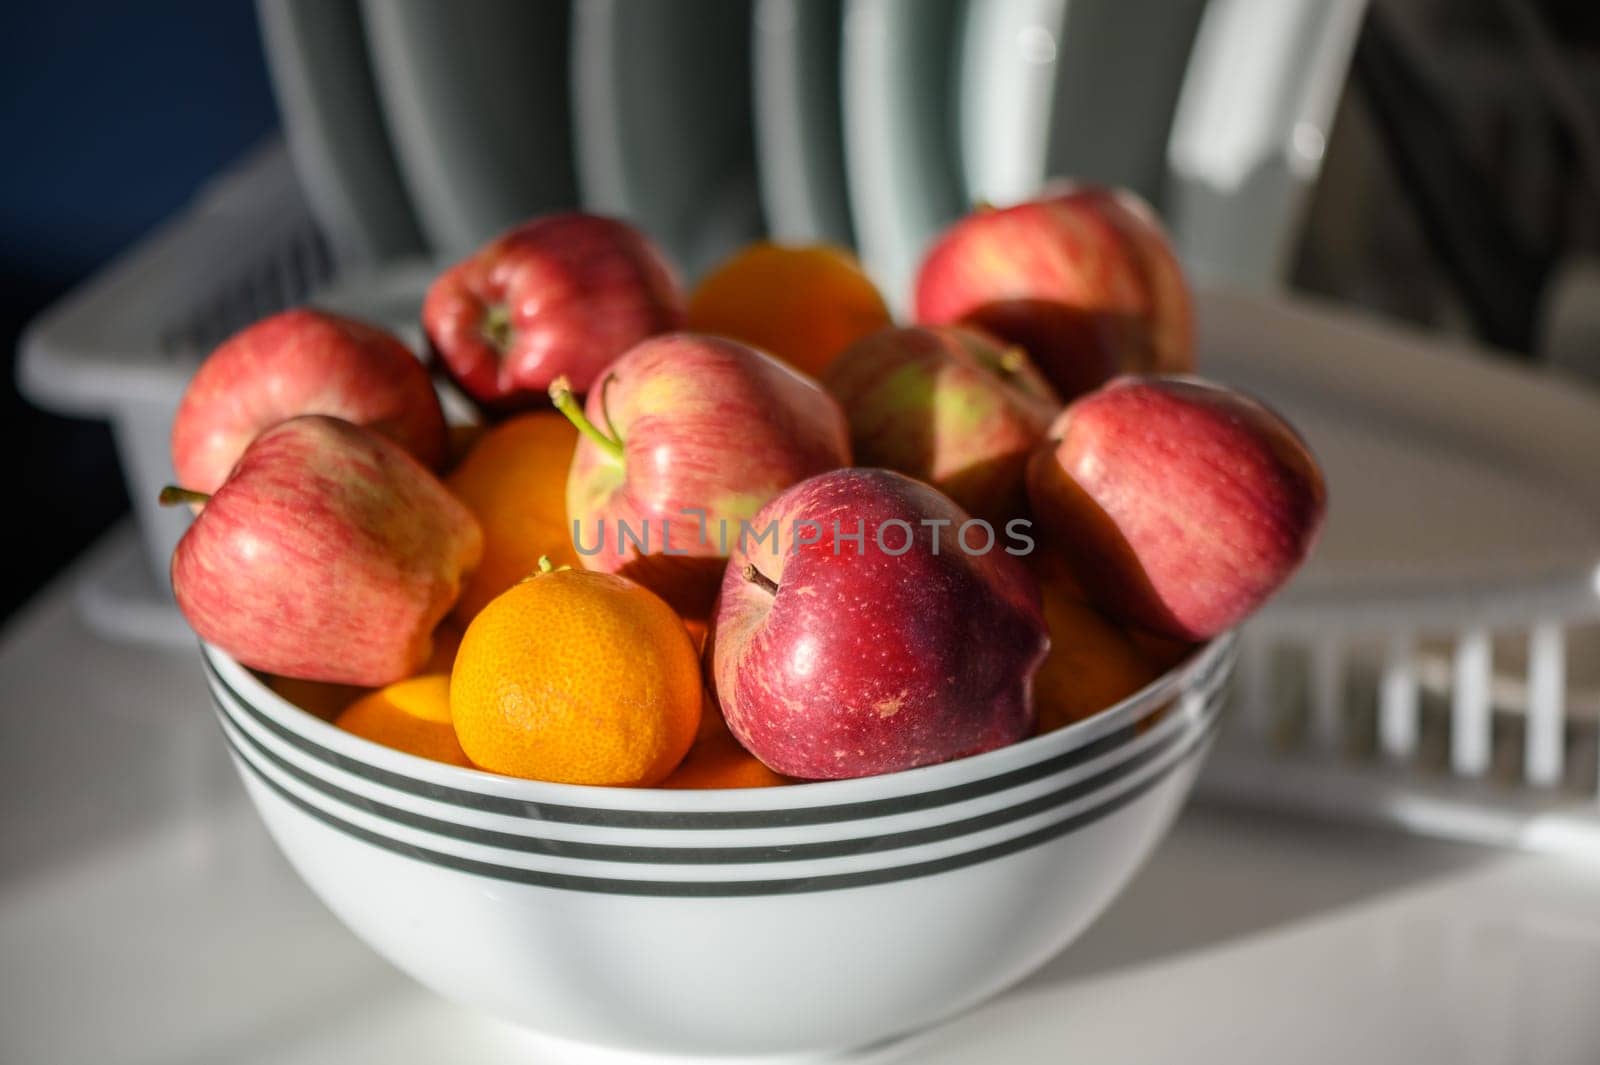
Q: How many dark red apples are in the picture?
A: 1